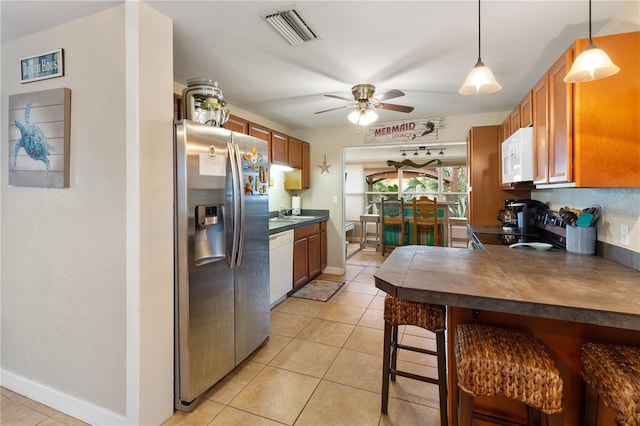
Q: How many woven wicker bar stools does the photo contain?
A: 3